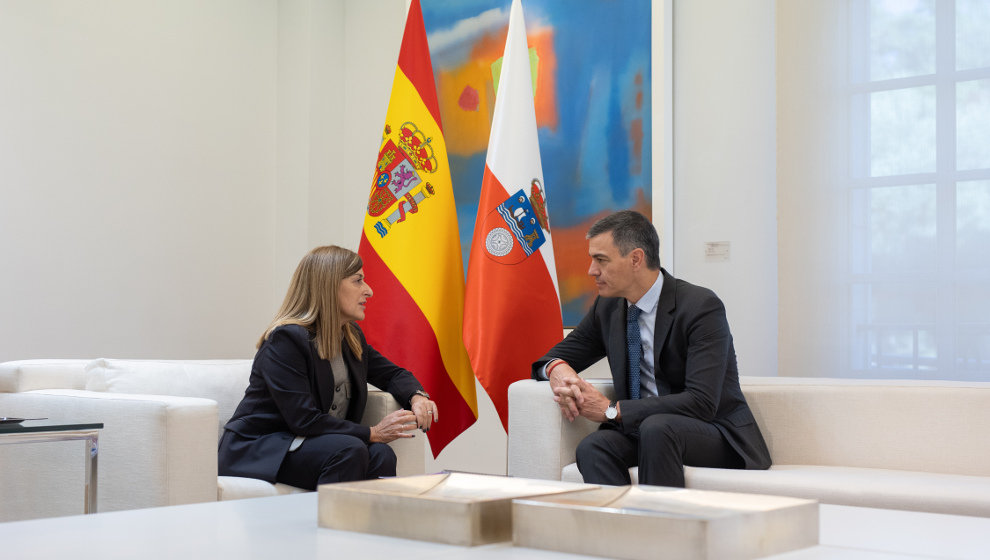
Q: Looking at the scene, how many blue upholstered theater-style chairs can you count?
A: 0